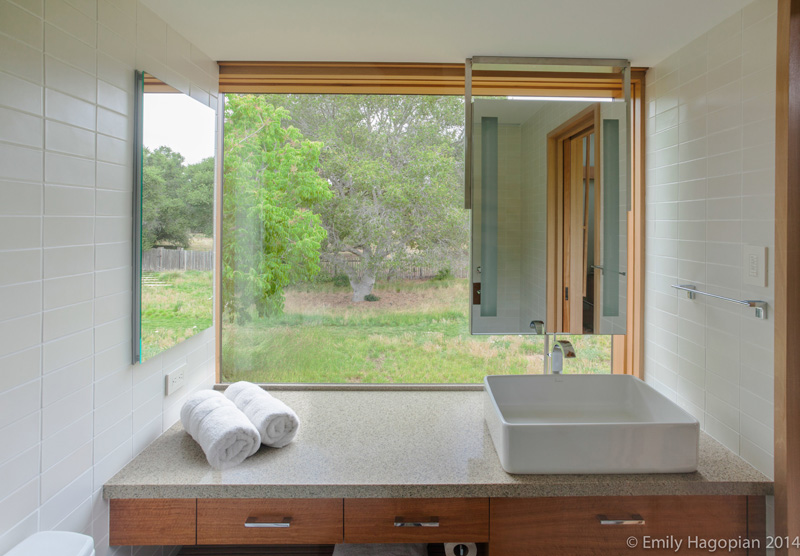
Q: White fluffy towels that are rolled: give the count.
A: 2